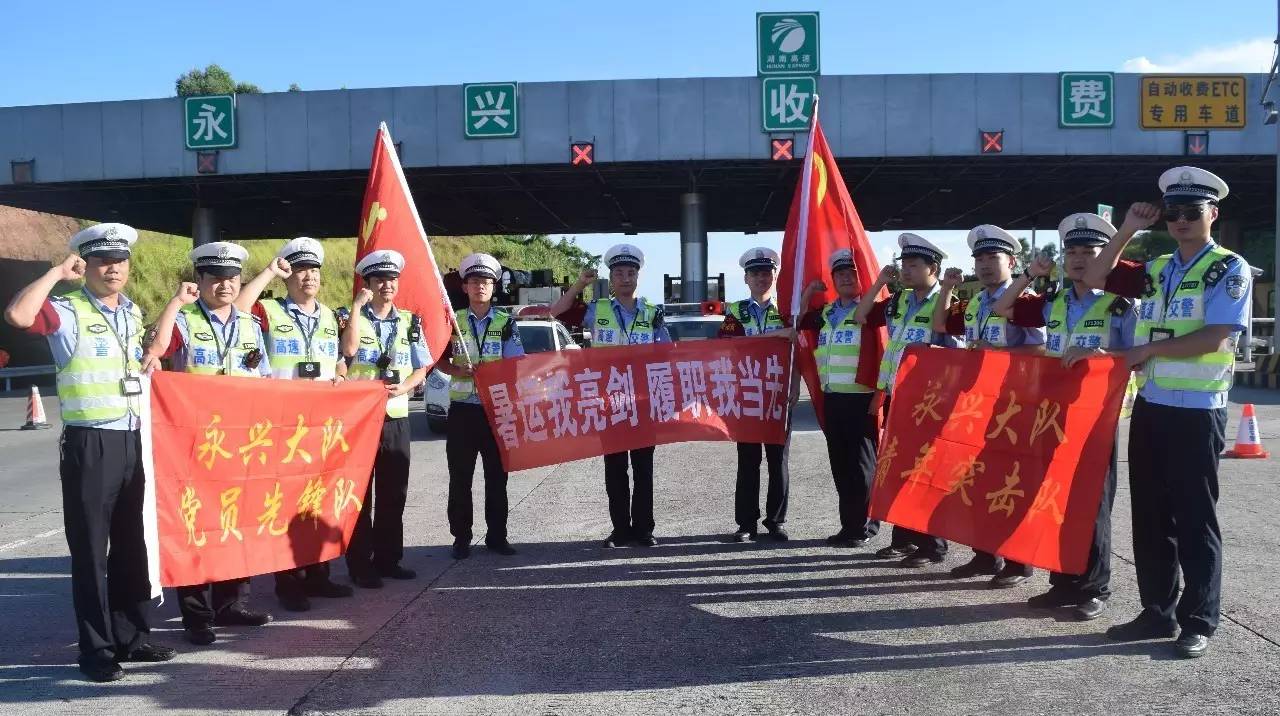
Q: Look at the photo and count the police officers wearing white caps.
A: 12